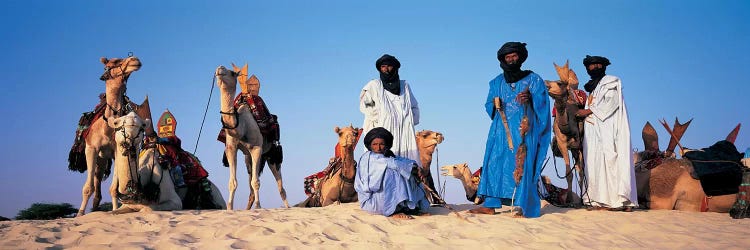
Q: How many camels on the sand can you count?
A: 8